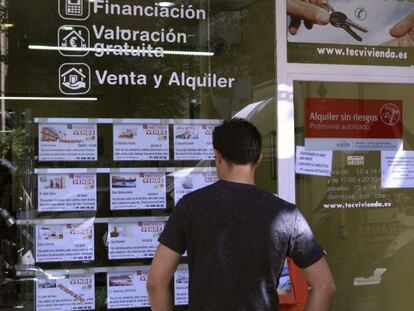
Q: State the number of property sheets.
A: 11